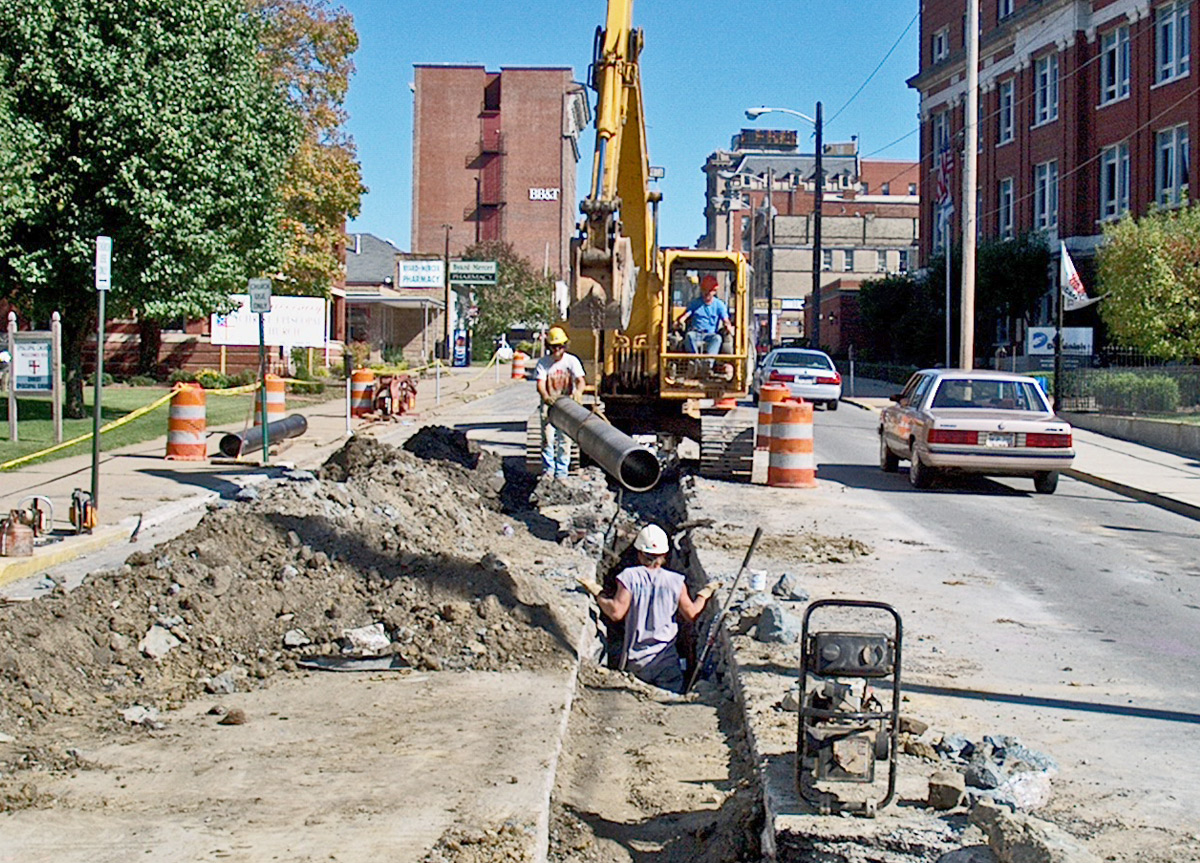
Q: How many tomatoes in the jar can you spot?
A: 0